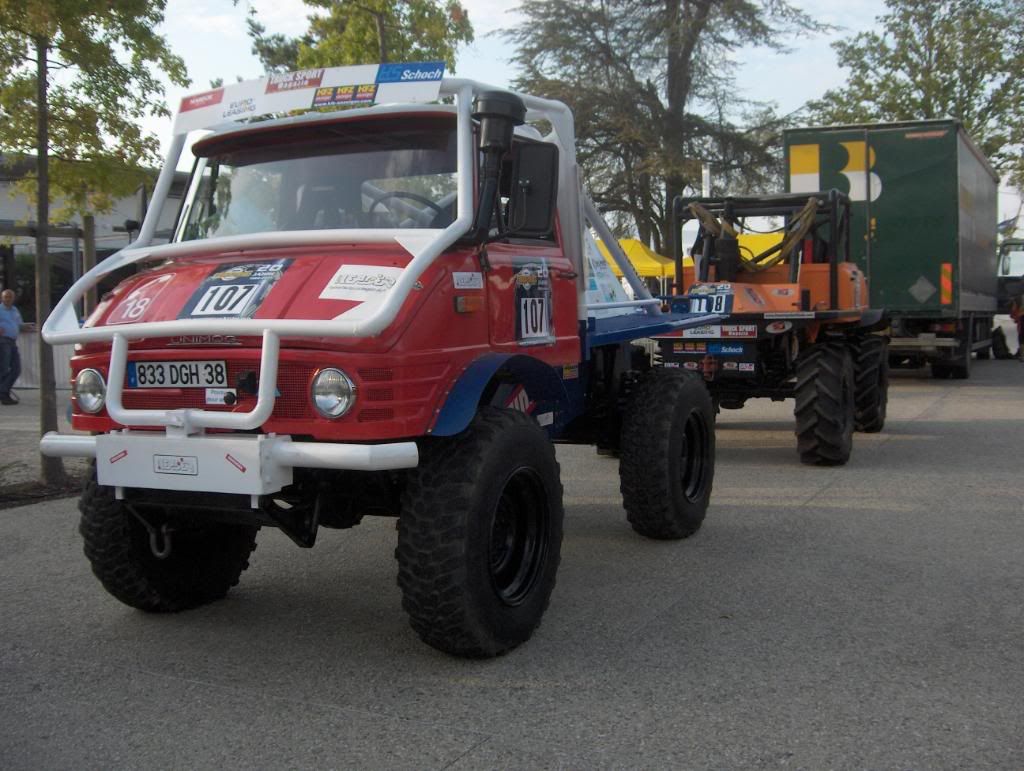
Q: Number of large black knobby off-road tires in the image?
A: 5